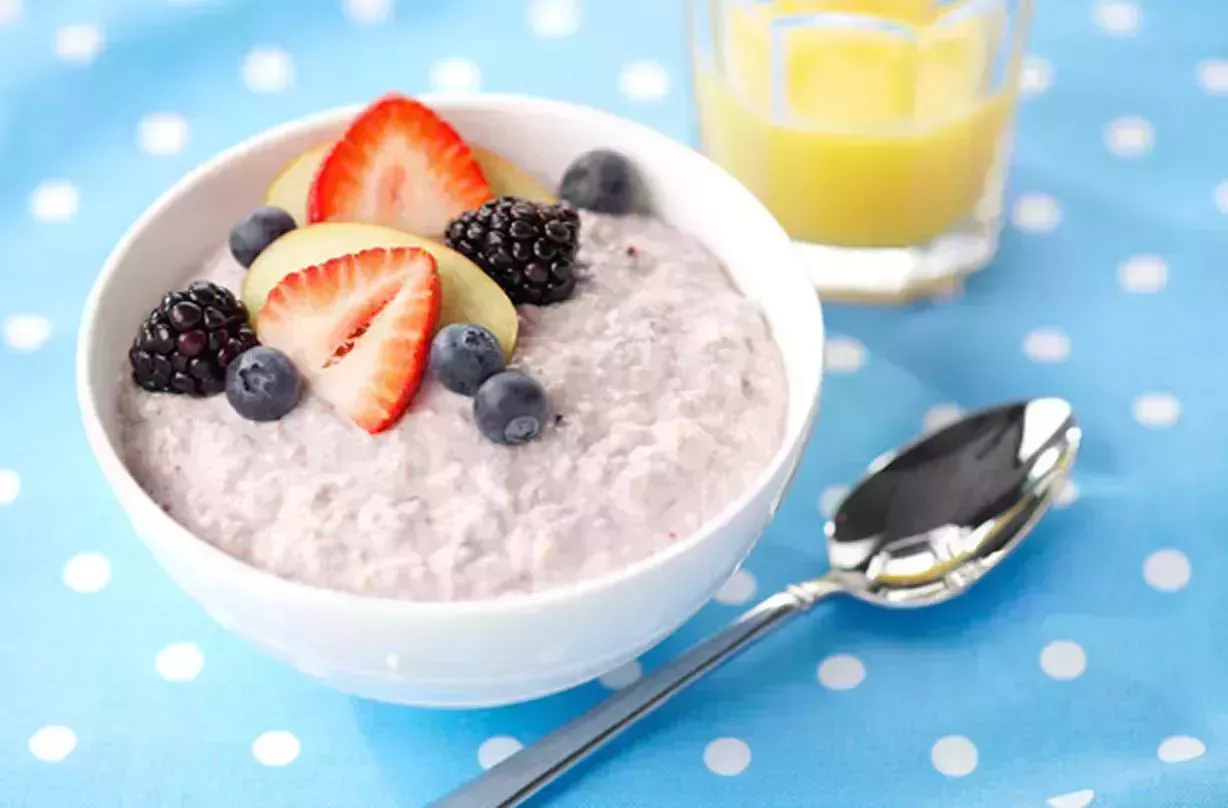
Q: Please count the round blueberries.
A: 5